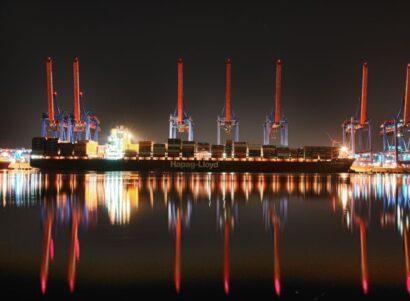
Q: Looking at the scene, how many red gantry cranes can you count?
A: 7